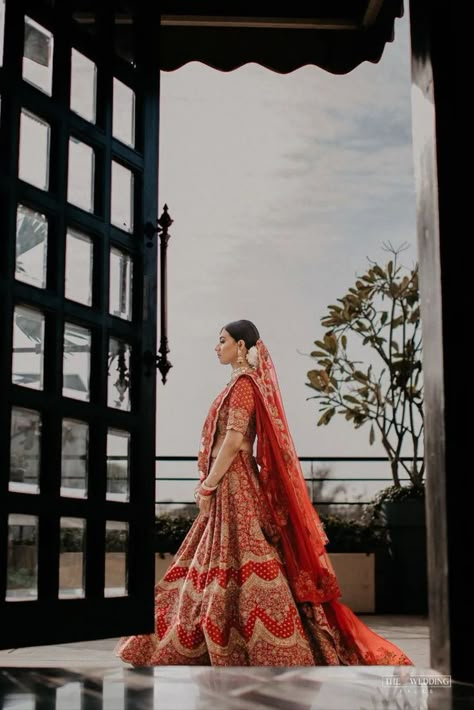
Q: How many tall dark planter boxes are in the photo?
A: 1